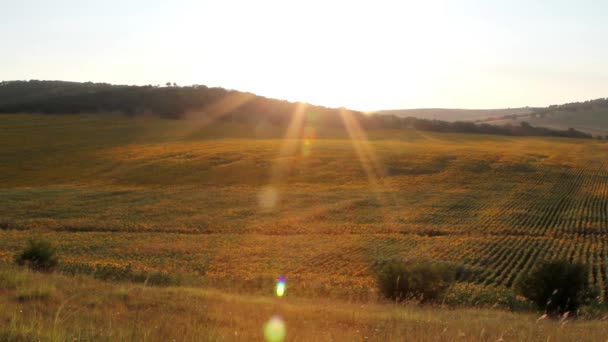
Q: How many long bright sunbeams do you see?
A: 3